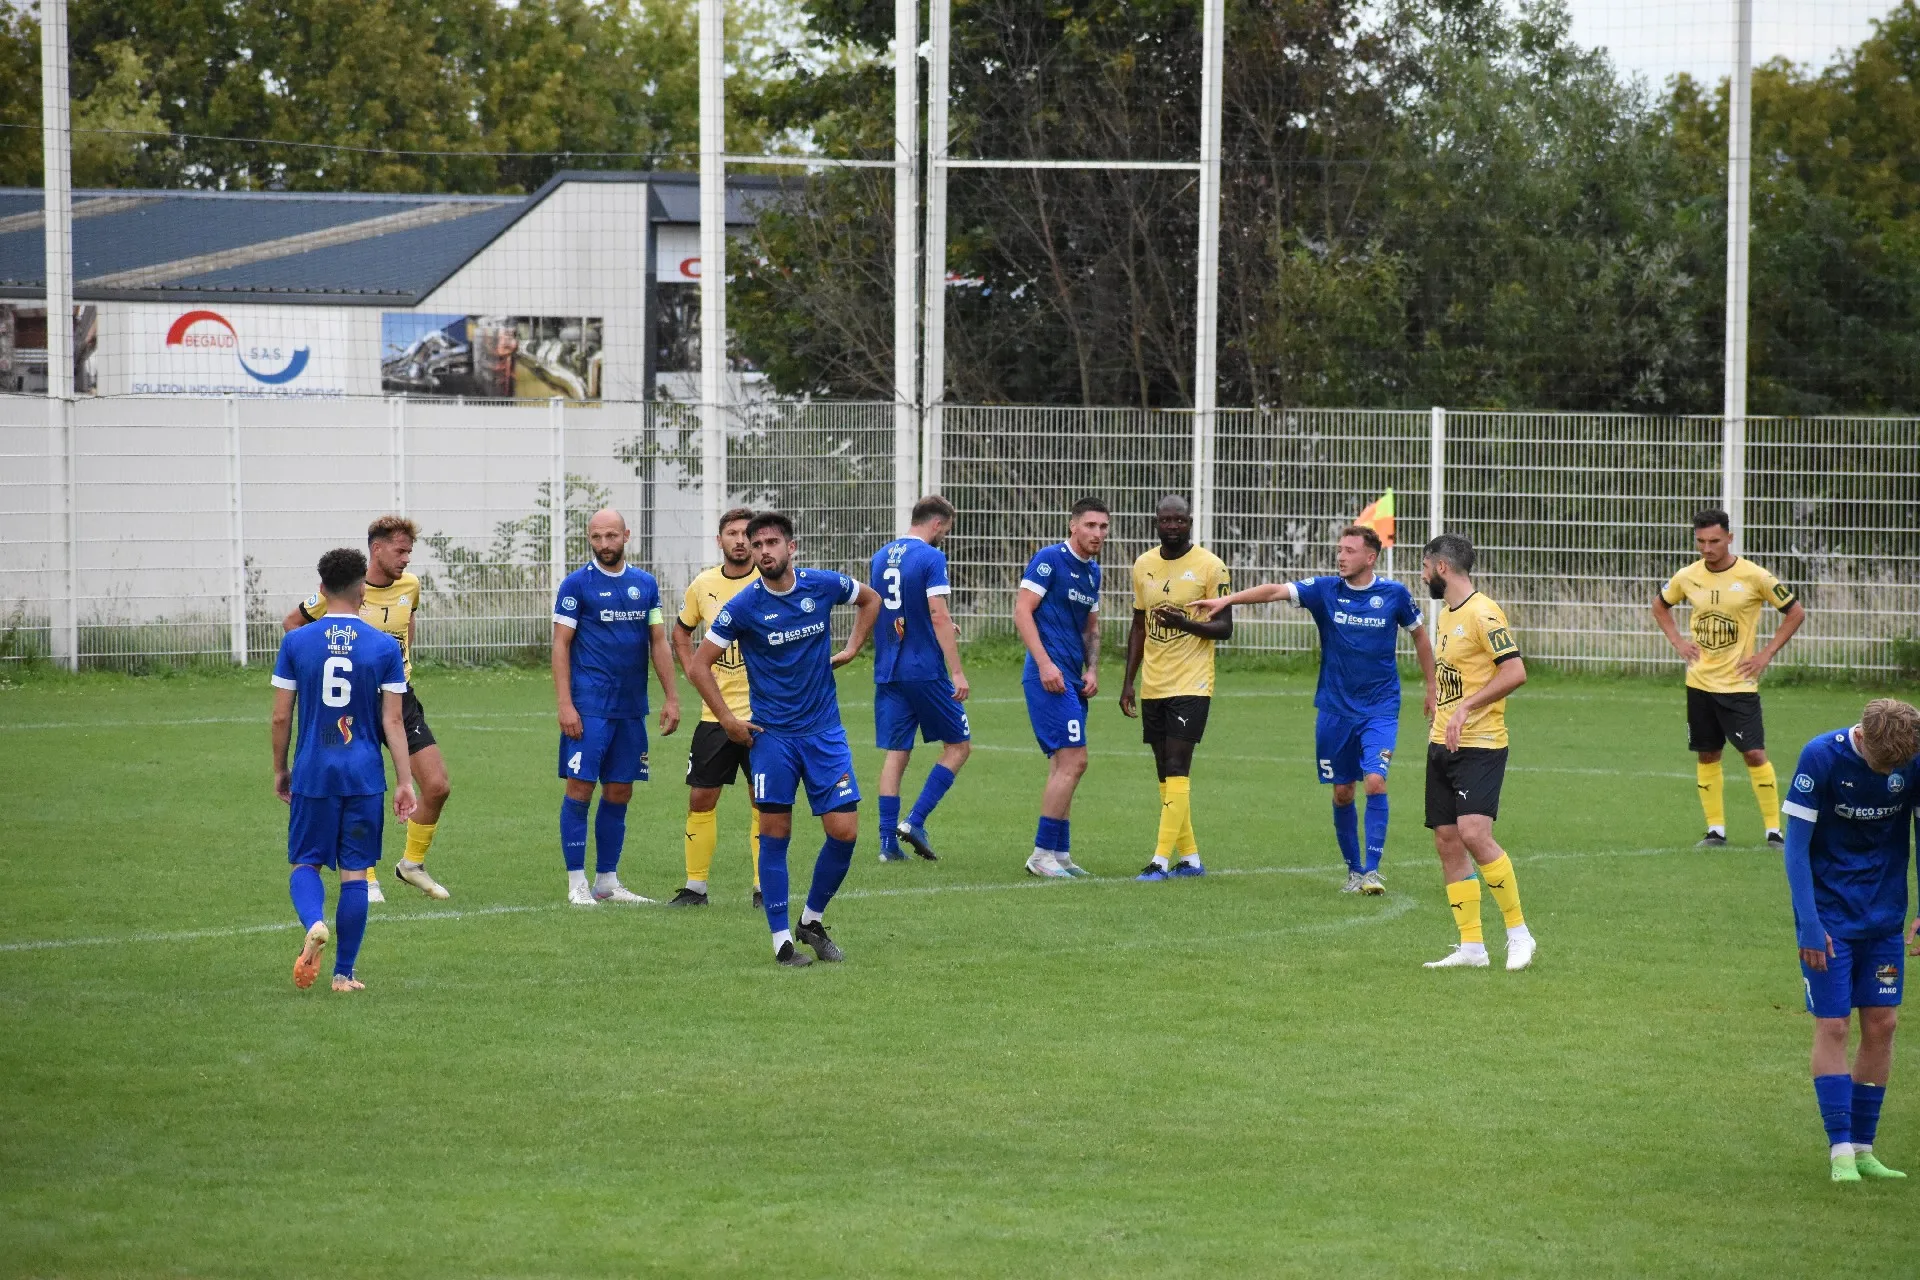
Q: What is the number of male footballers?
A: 12